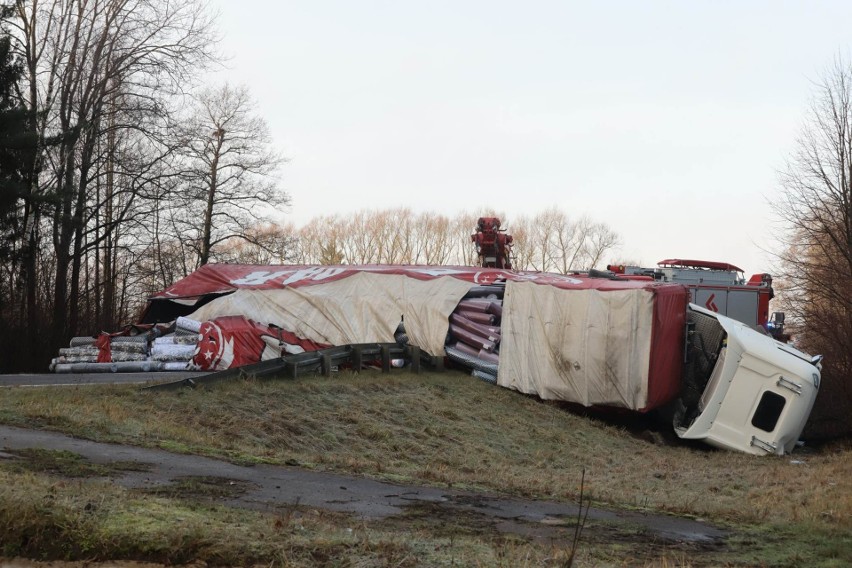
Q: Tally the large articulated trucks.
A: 1